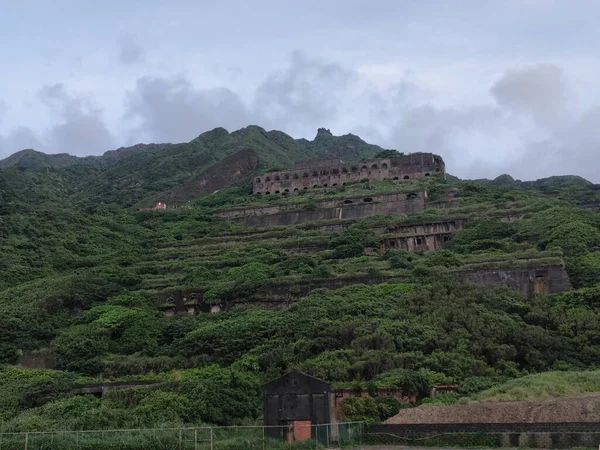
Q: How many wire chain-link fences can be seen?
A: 1